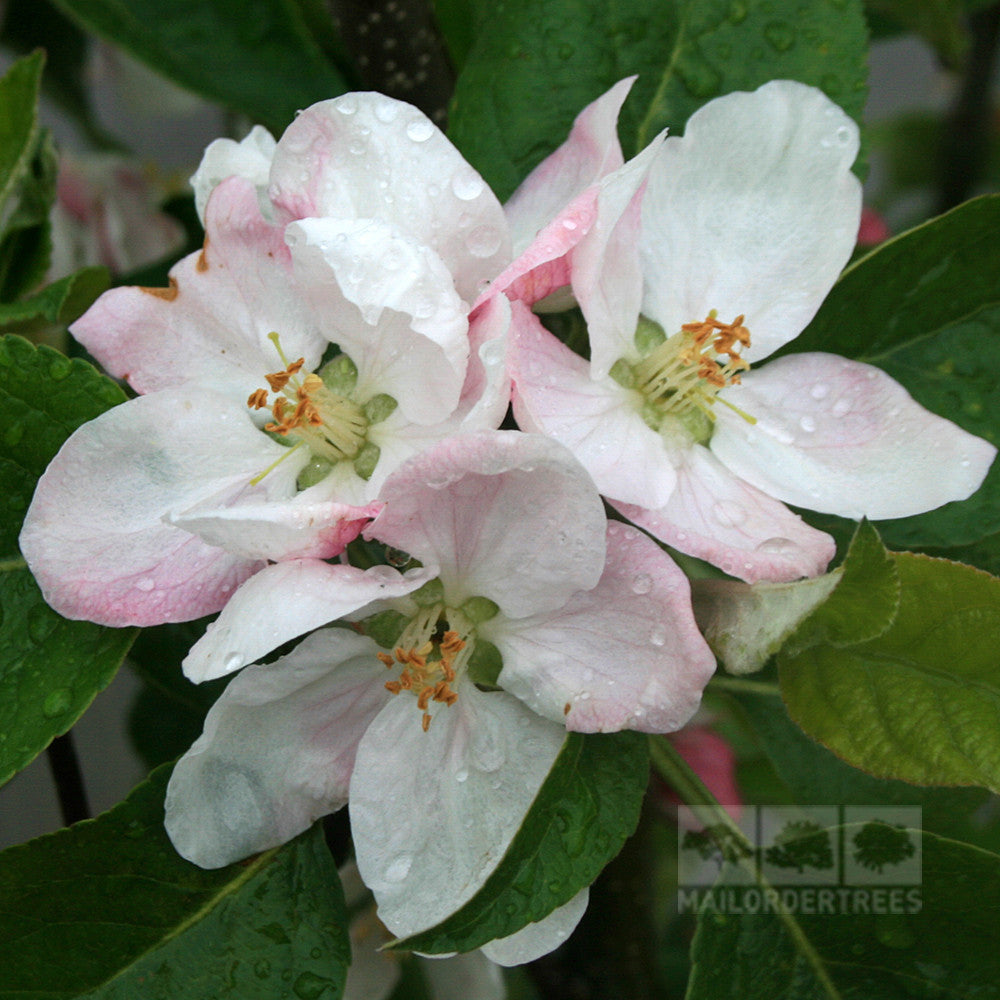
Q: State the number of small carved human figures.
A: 0